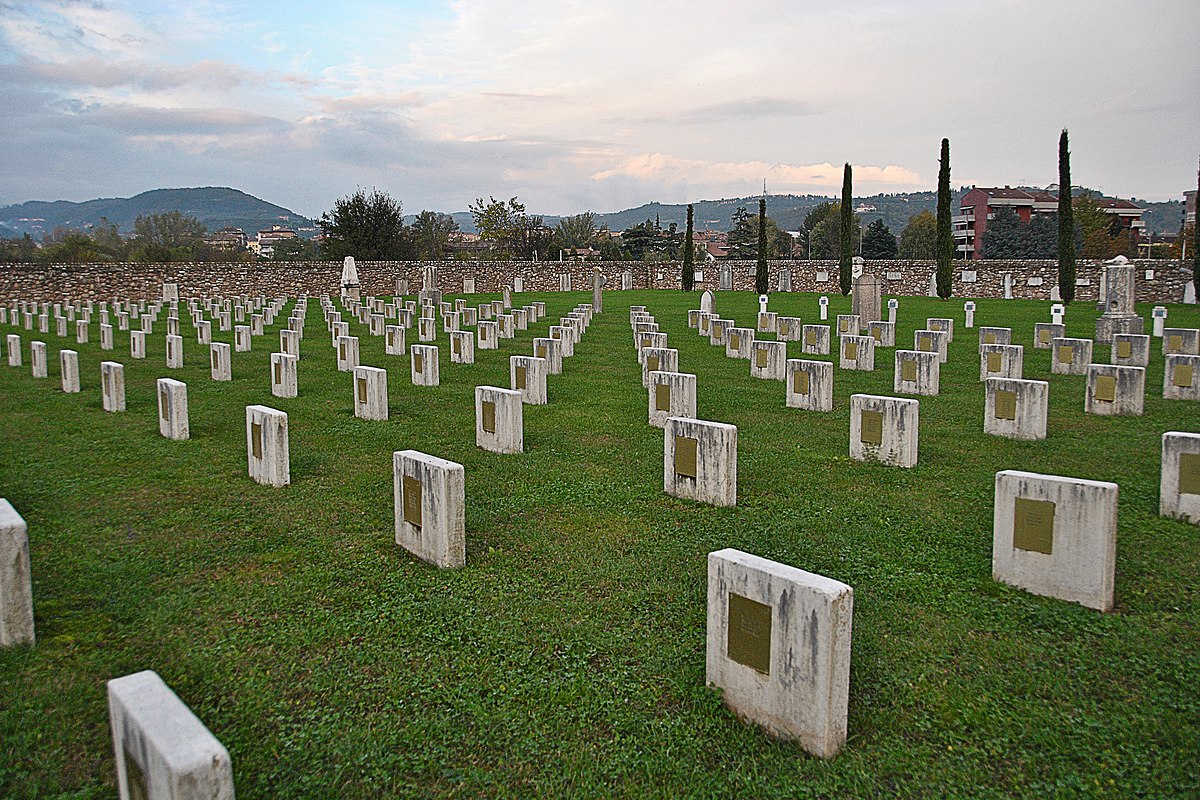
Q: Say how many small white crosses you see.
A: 6